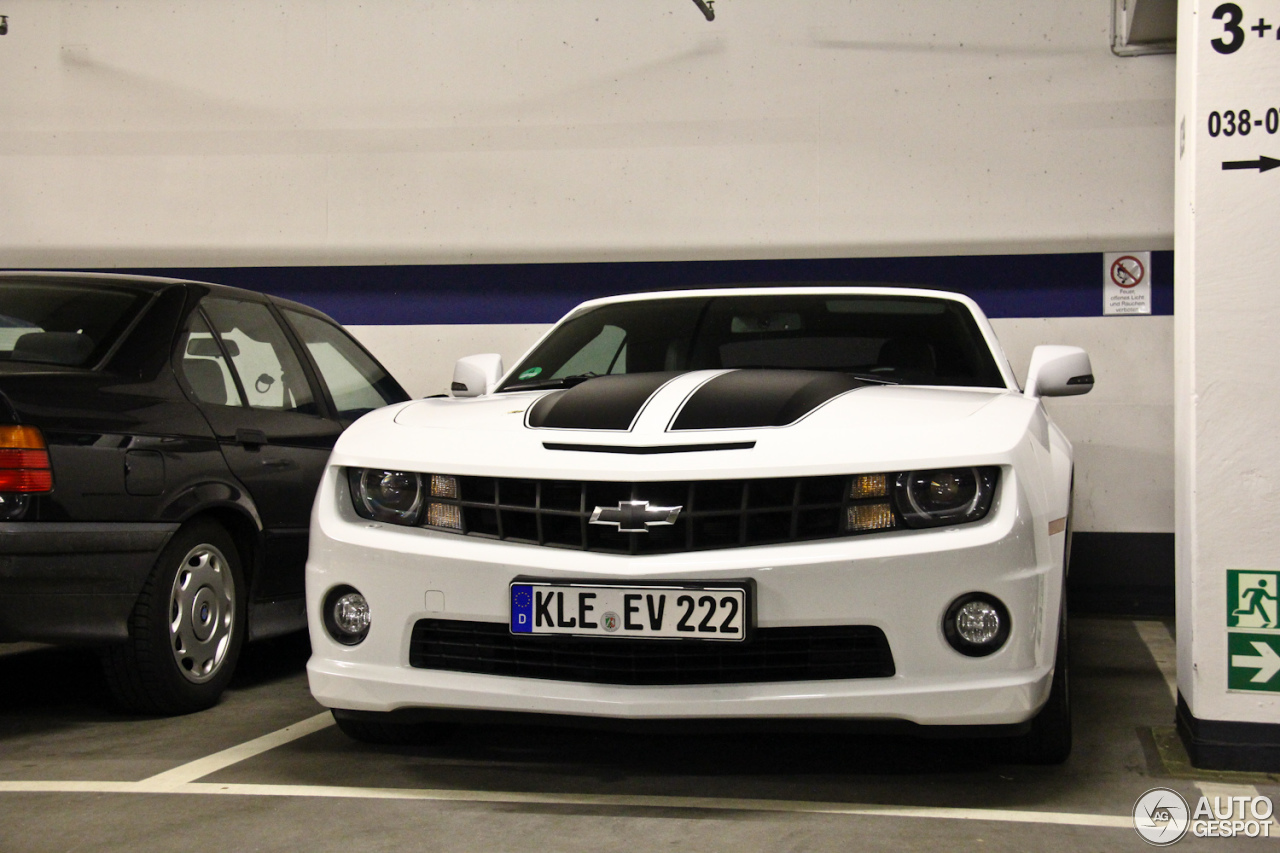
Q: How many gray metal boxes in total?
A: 1